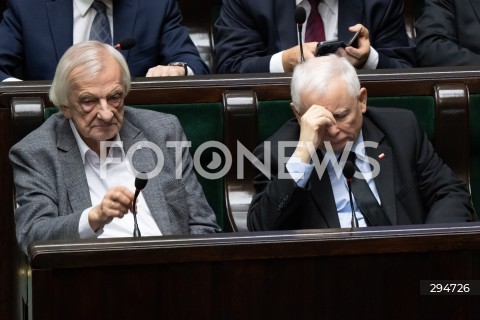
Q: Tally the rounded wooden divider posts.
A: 3